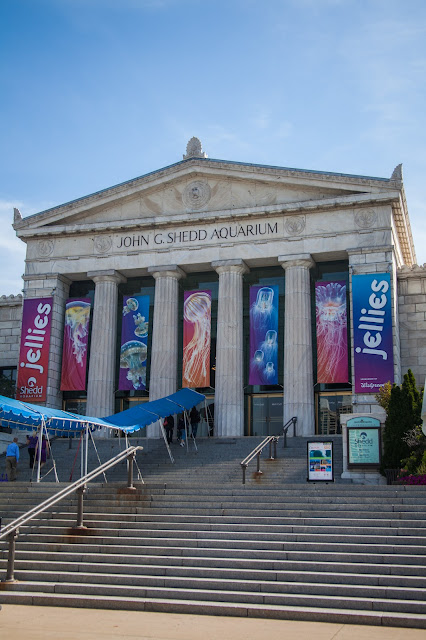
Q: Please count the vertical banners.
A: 7